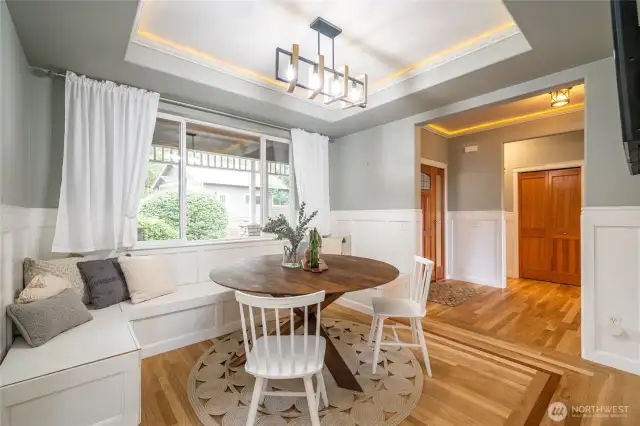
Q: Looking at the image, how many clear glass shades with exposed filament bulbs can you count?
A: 4